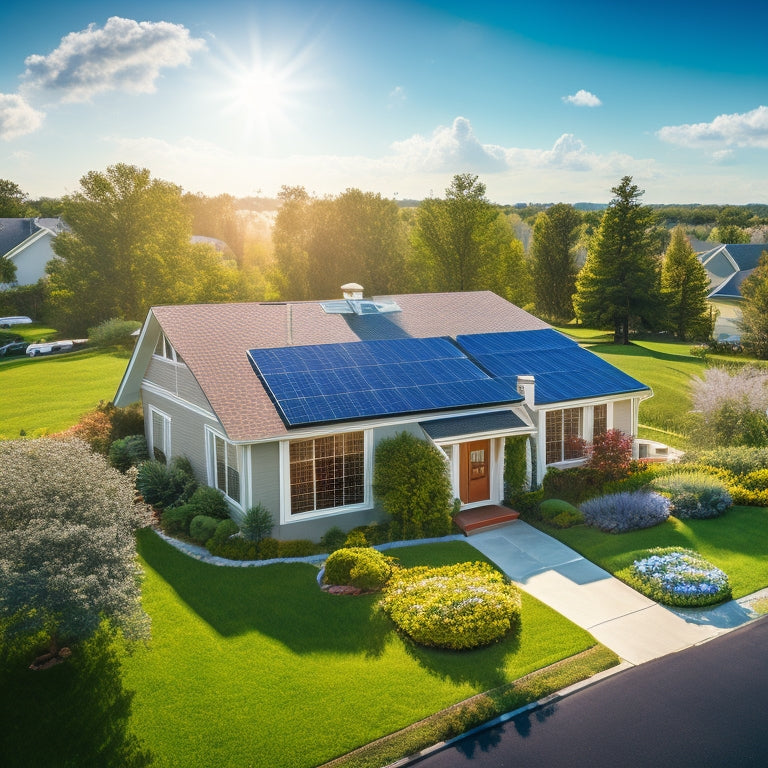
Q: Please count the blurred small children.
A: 0